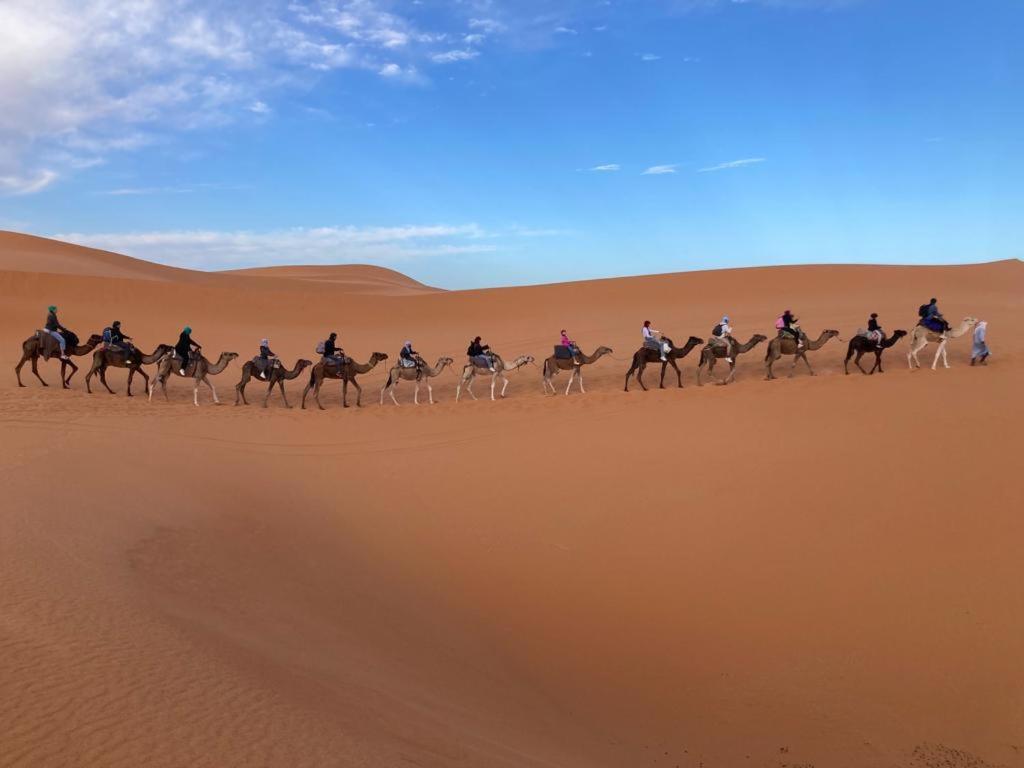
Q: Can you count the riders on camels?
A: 13